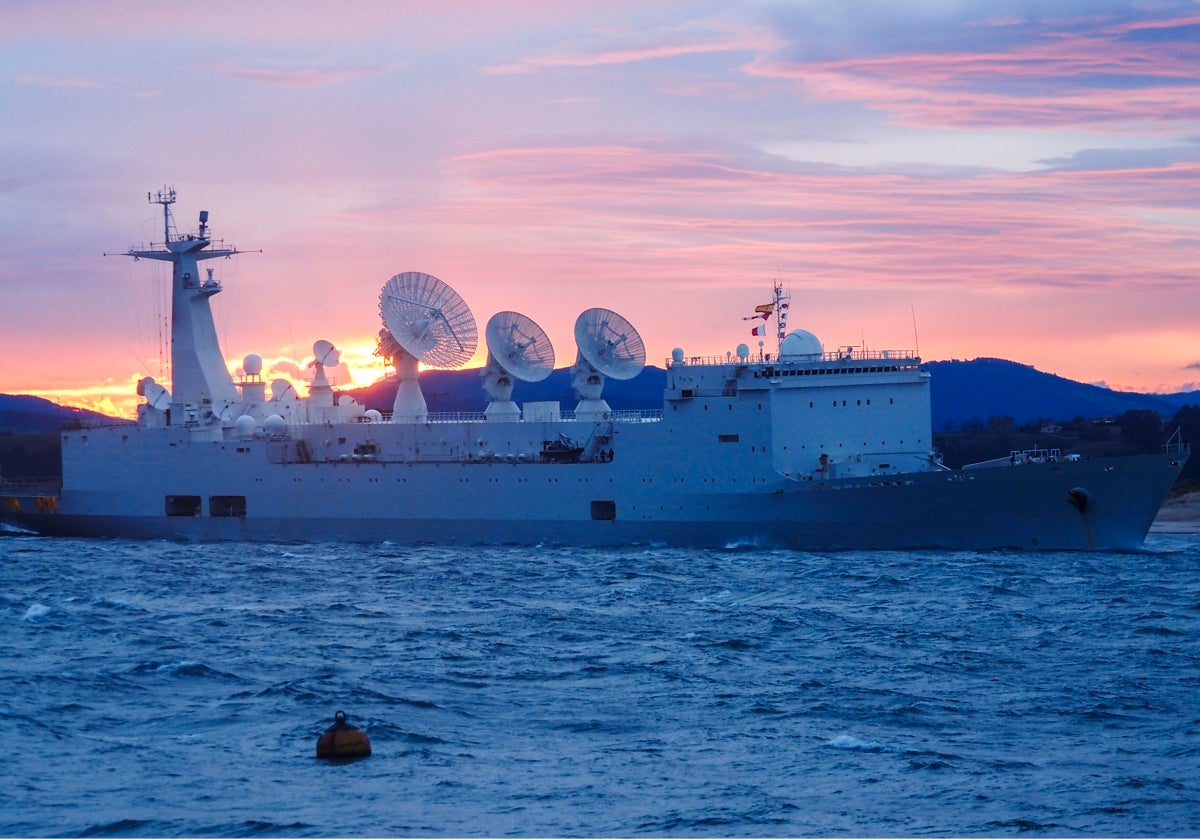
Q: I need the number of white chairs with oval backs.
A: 0